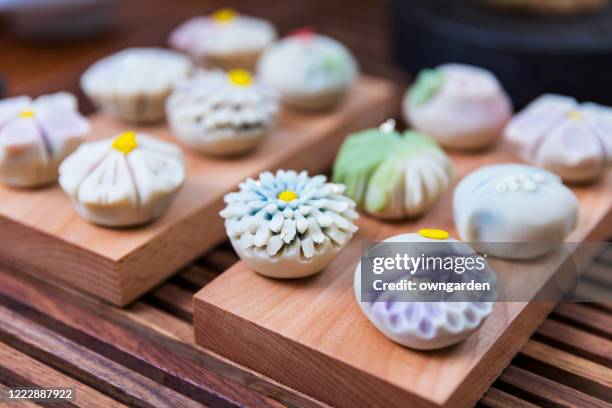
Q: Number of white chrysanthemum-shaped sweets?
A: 2